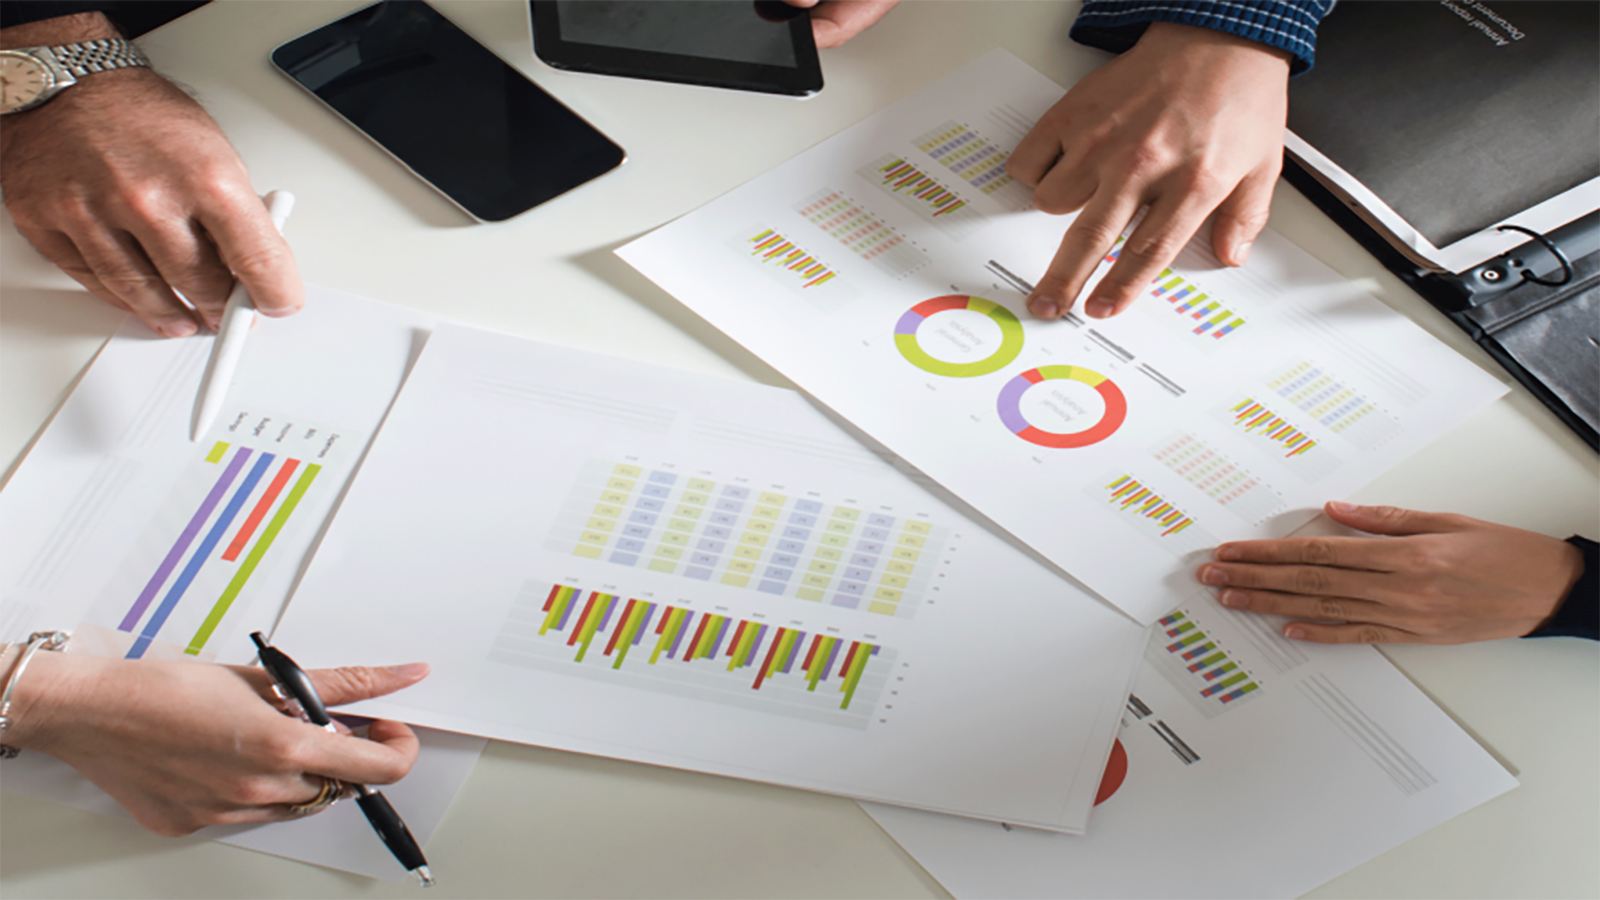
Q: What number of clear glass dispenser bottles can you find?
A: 0